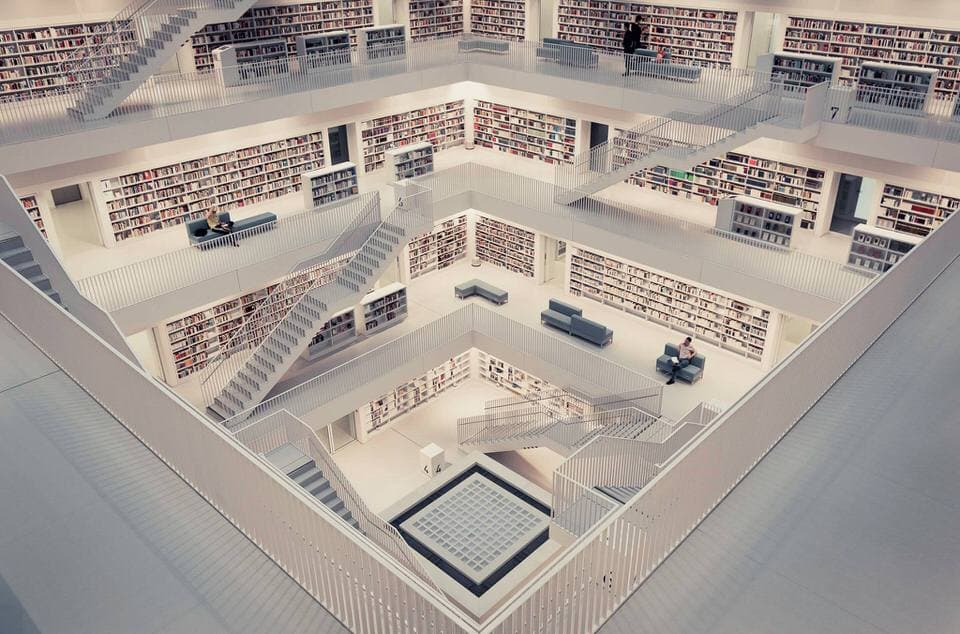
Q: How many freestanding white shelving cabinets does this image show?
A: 11